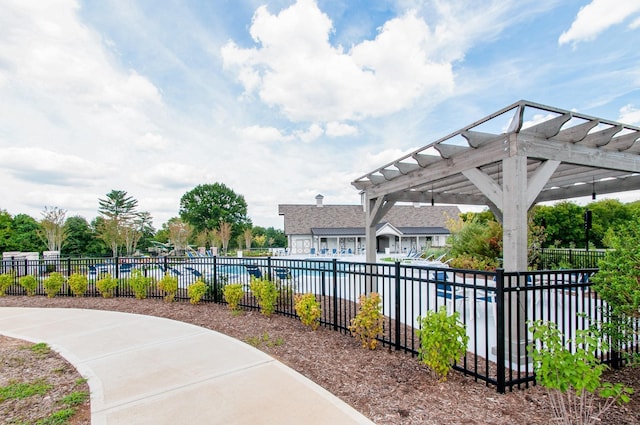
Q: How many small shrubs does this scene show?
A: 14